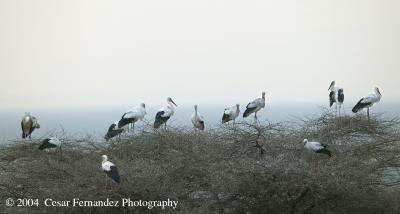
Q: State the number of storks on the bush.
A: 13